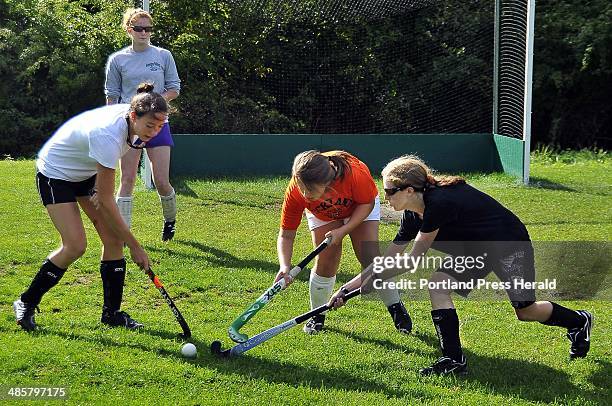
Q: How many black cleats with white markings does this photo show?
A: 7